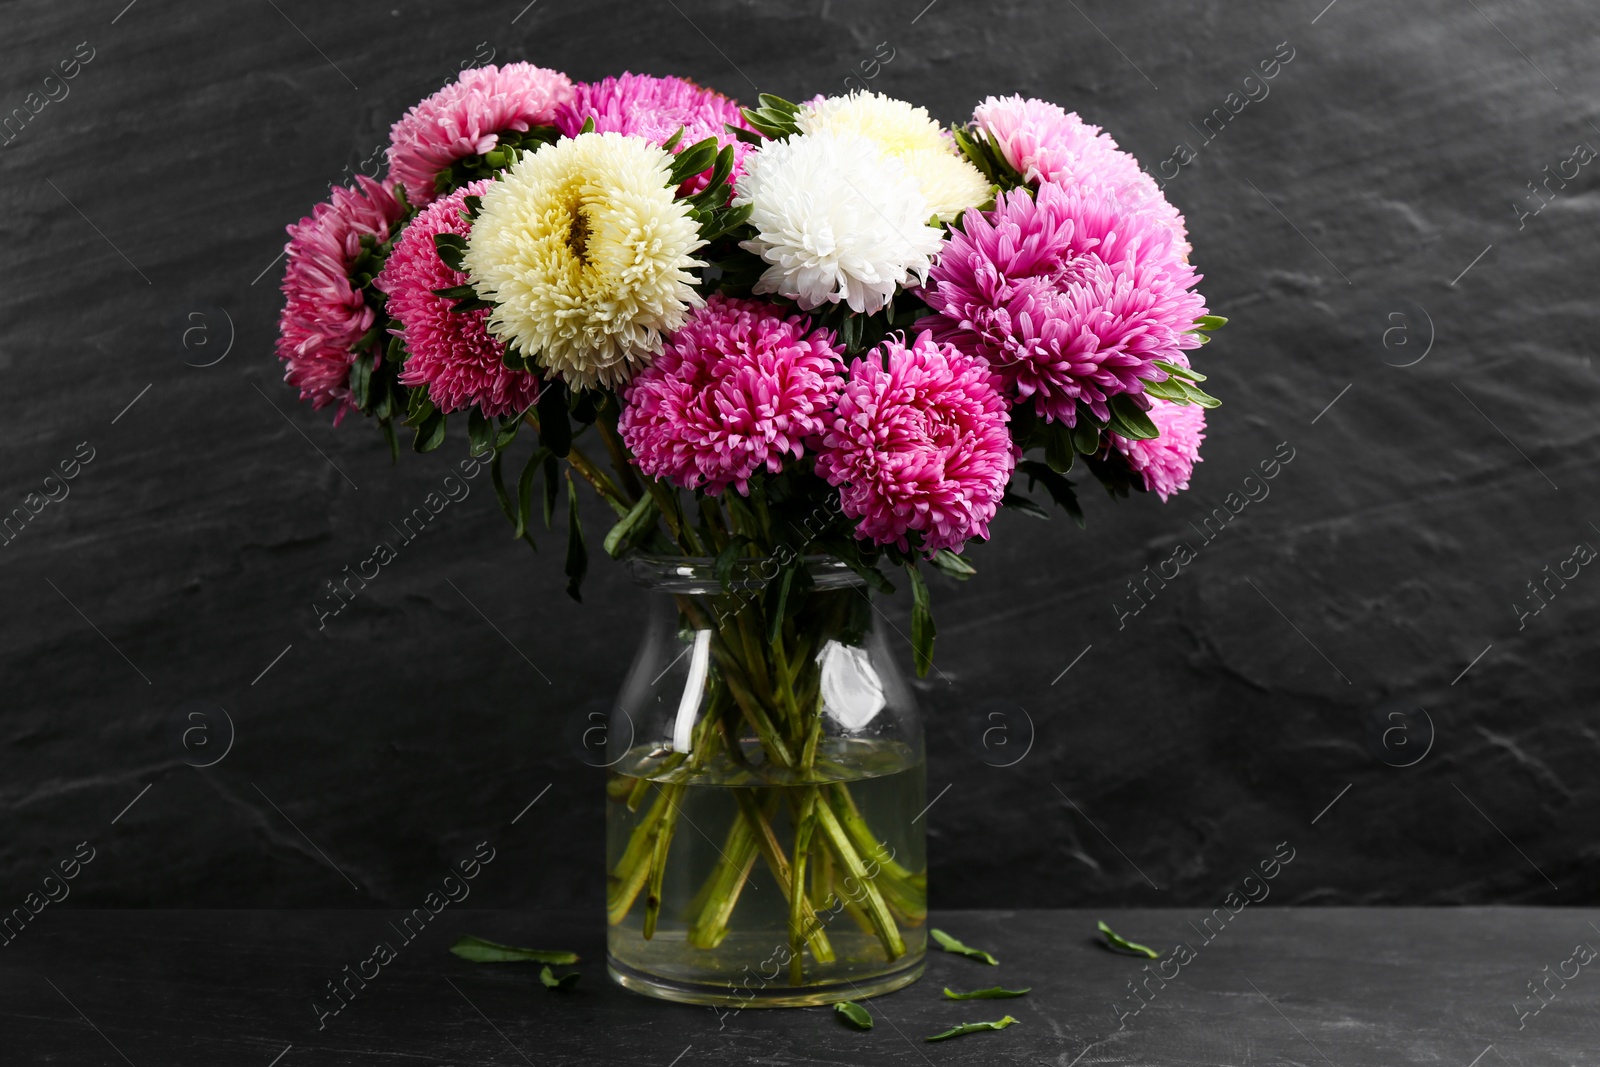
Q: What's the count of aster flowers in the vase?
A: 12